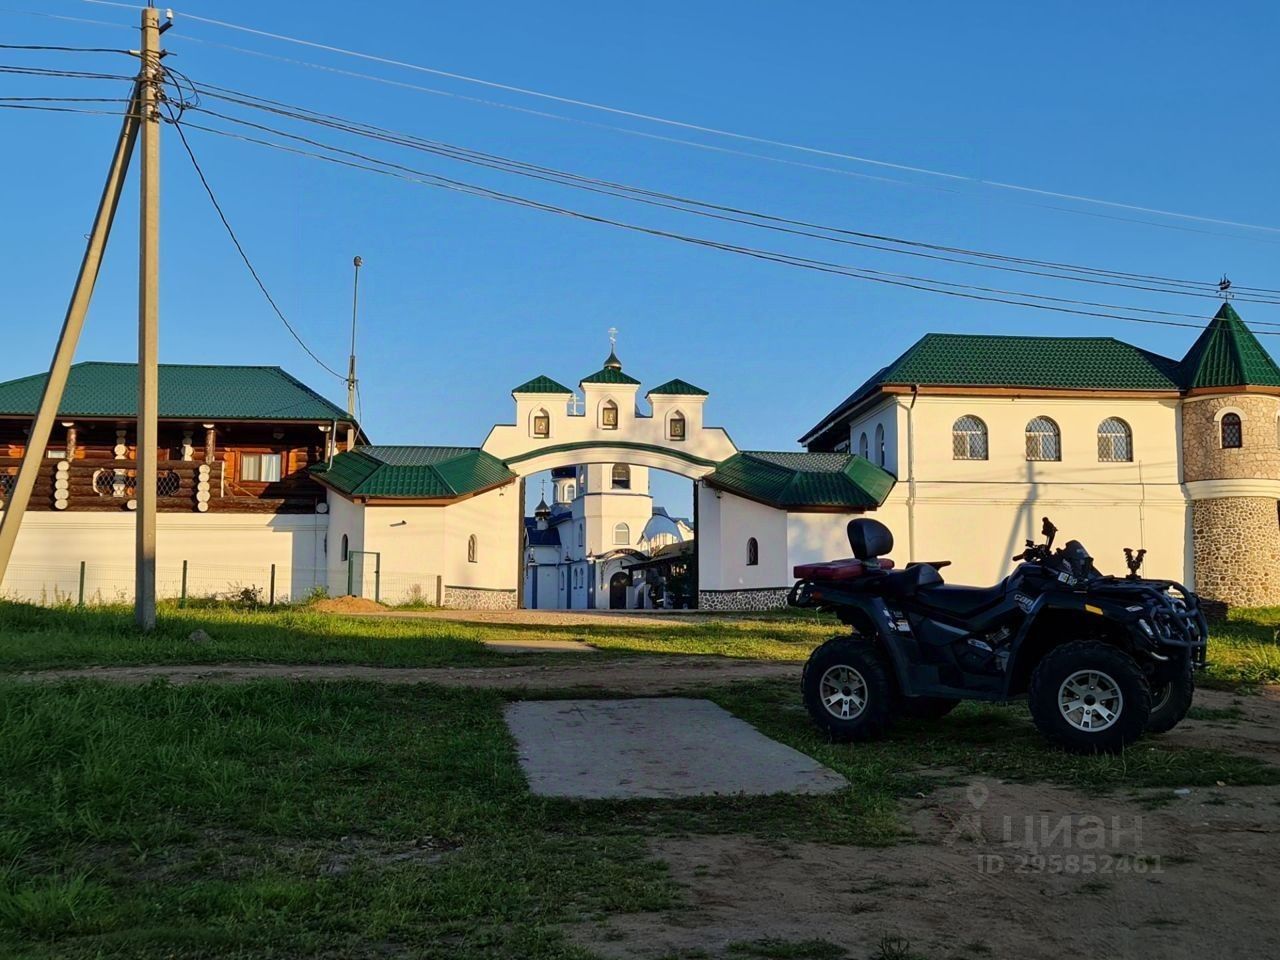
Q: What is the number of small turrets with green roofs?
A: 3